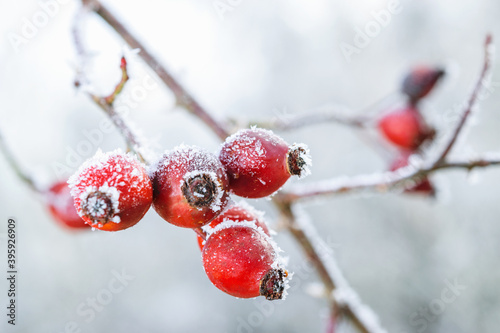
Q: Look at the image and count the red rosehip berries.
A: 9